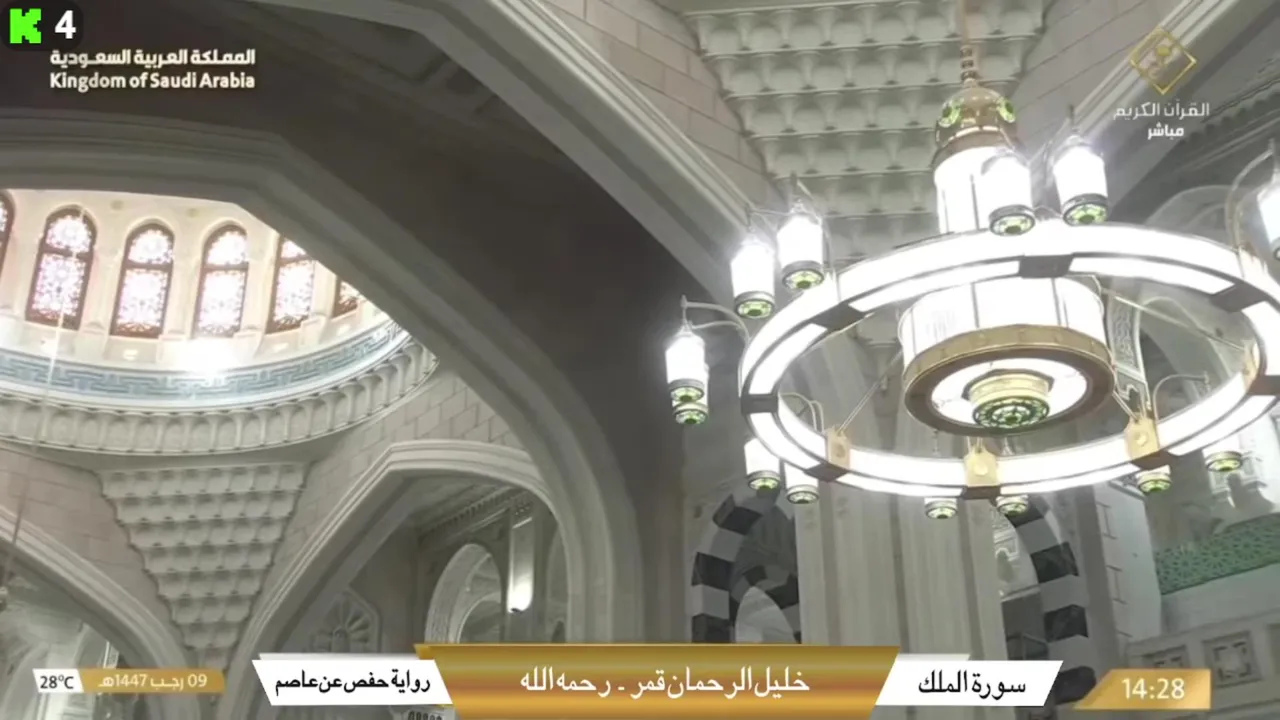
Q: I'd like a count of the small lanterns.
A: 13